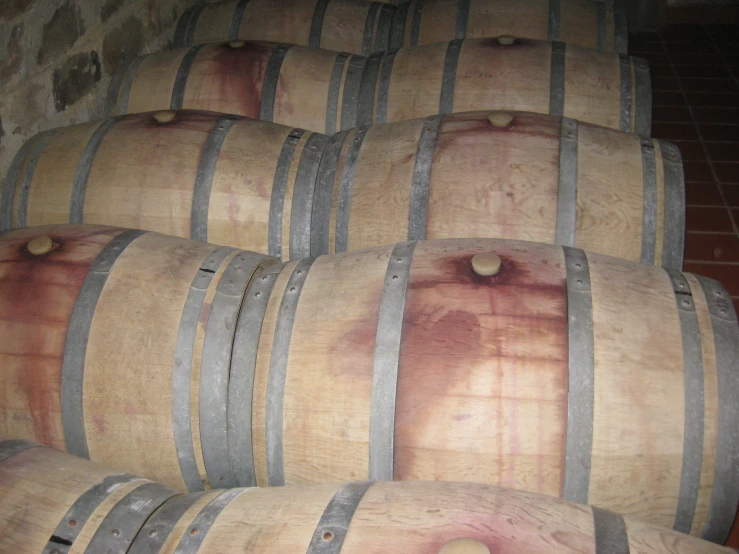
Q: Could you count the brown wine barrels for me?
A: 10